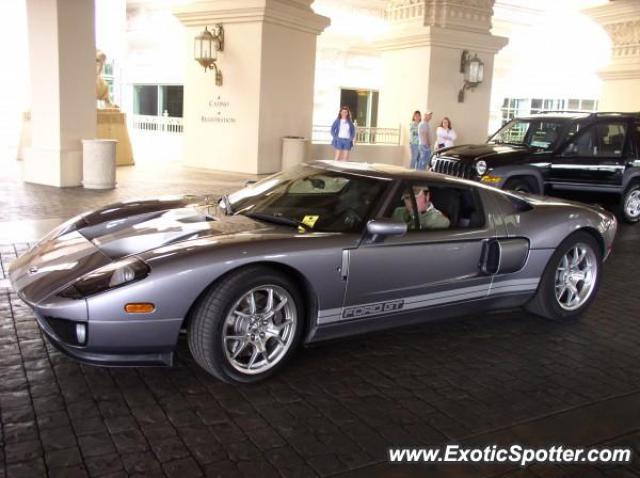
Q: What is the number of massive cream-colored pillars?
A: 4